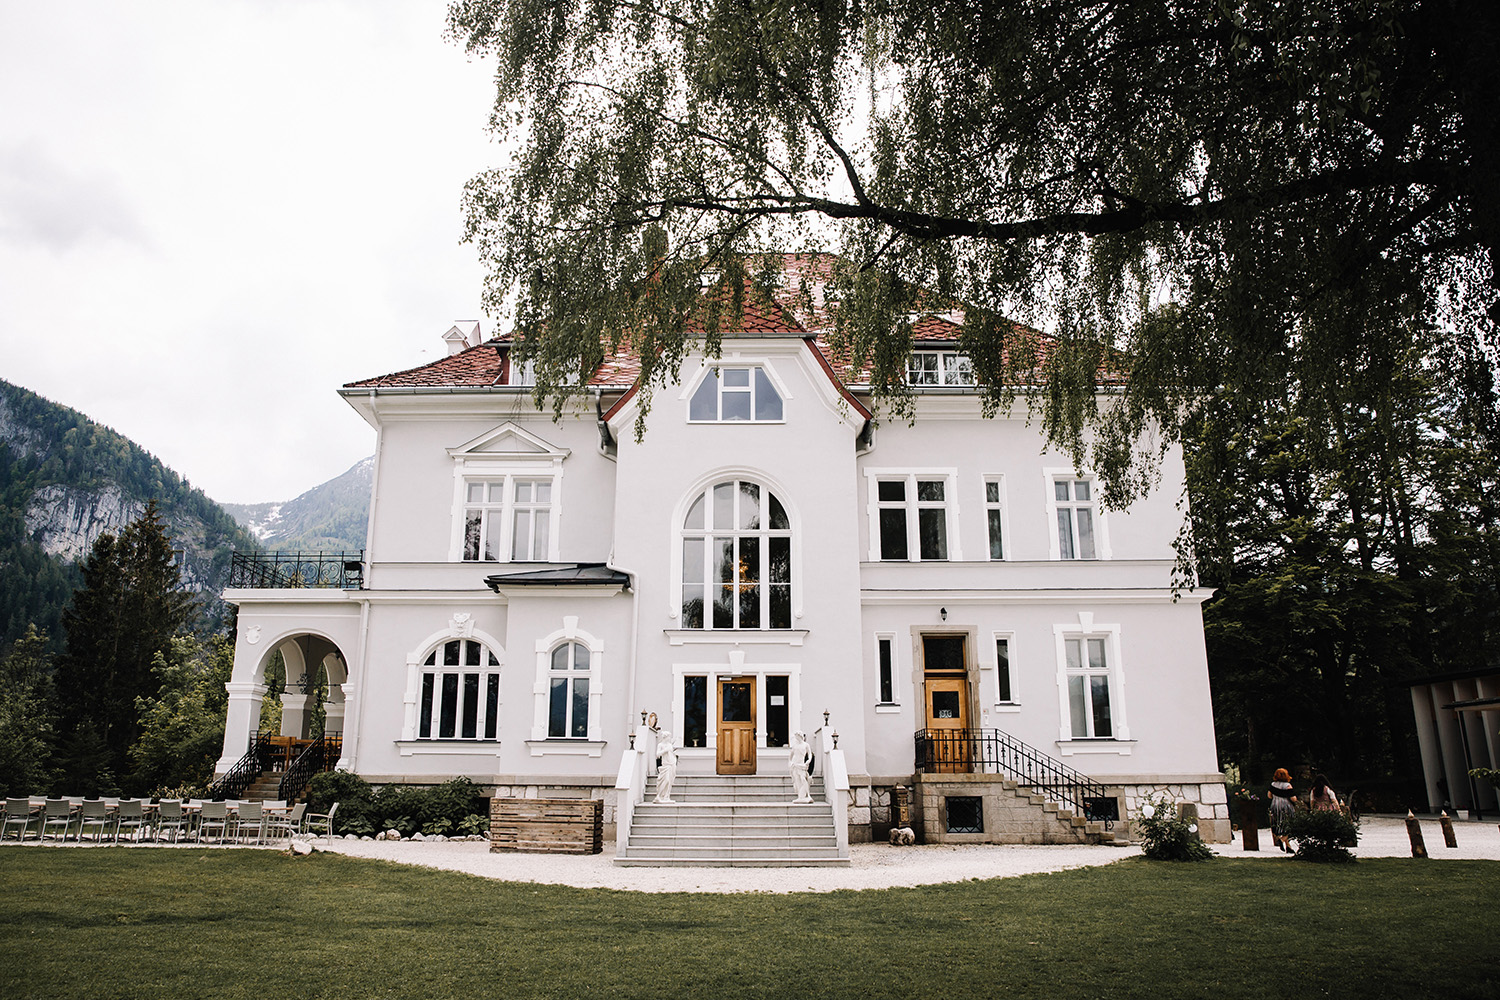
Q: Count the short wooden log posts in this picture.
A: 2